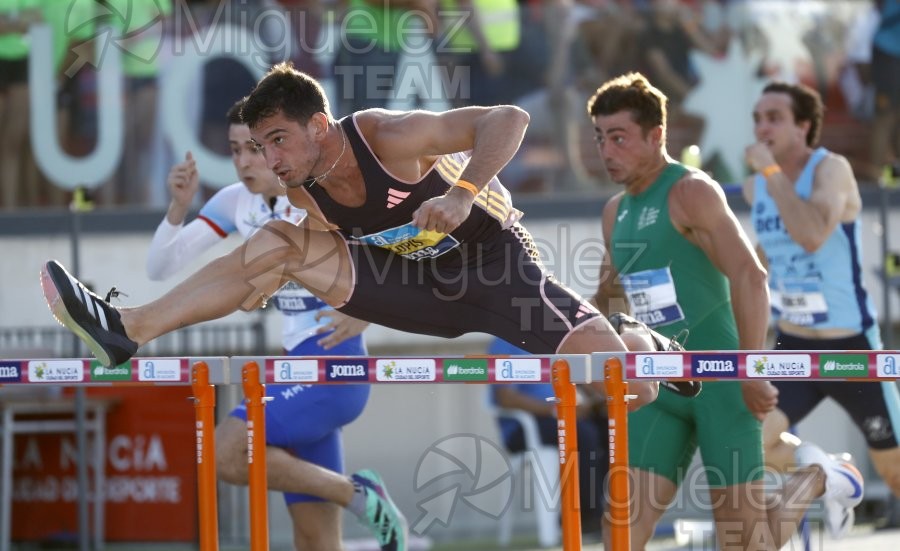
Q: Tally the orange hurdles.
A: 3